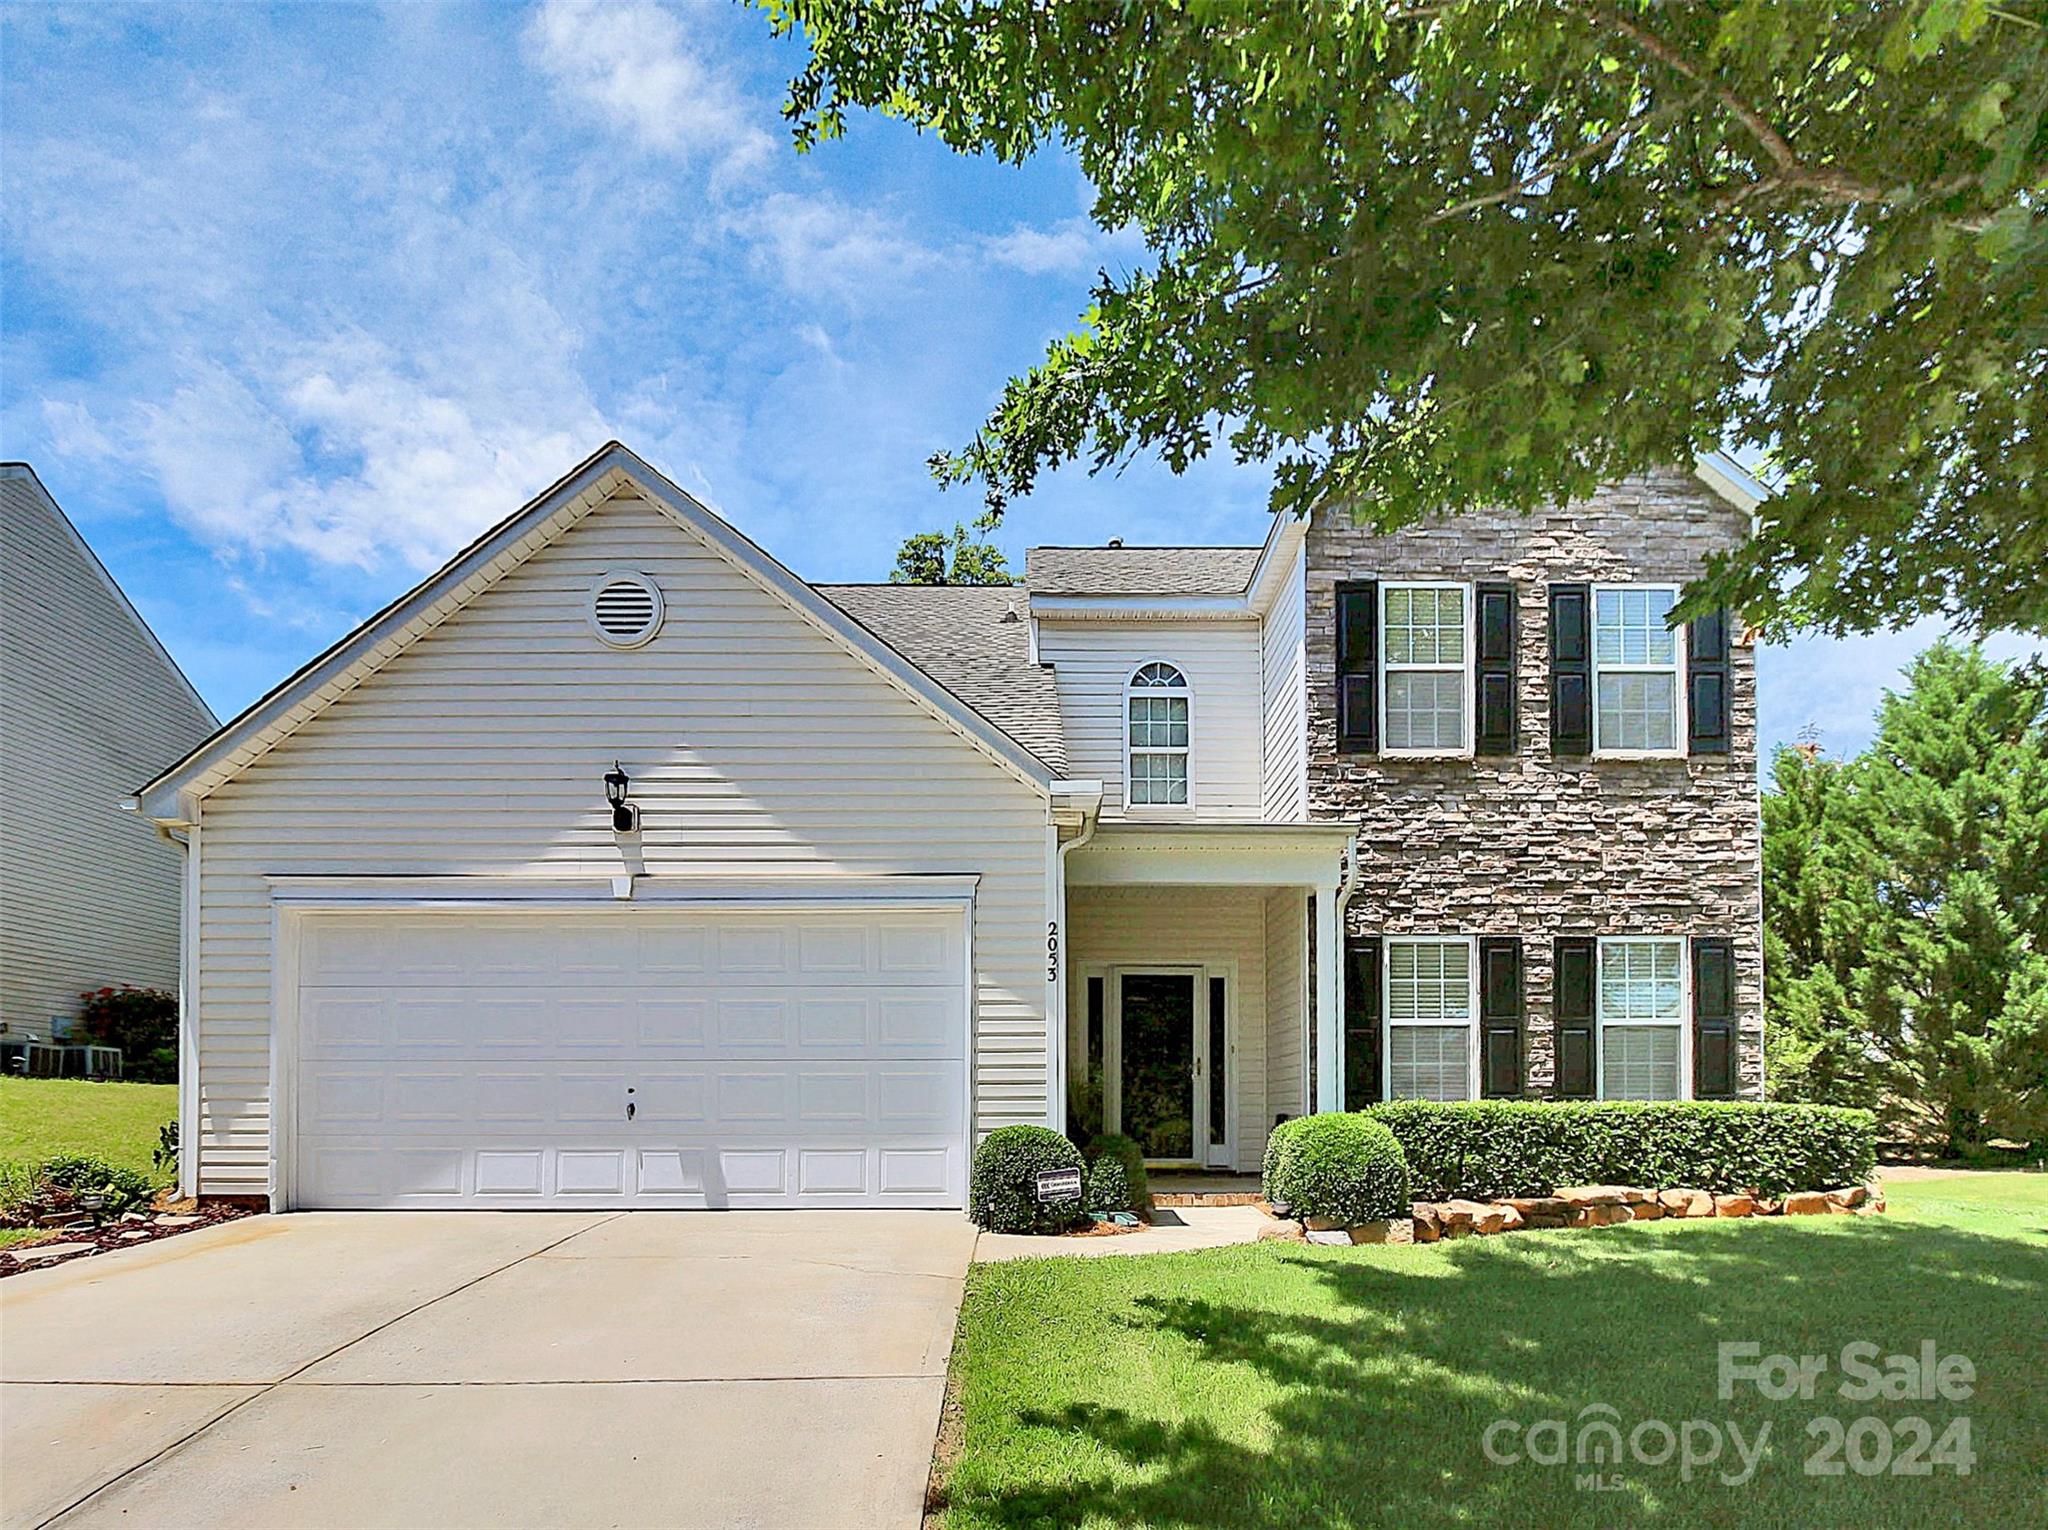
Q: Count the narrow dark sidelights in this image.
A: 2